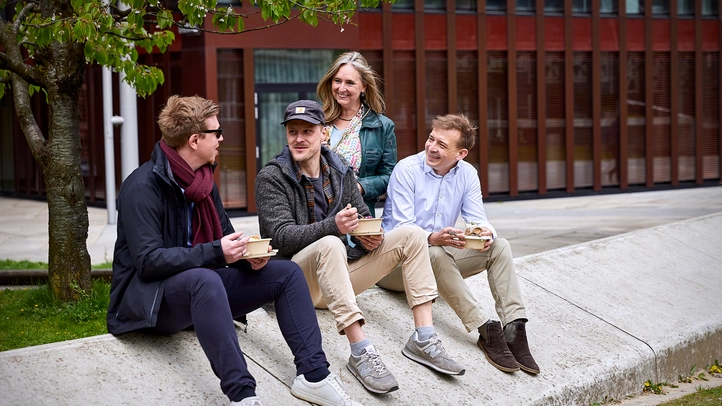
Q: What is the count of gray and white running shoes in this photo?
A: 2